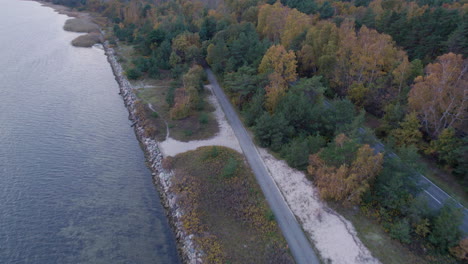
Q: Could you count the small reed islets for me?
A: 2